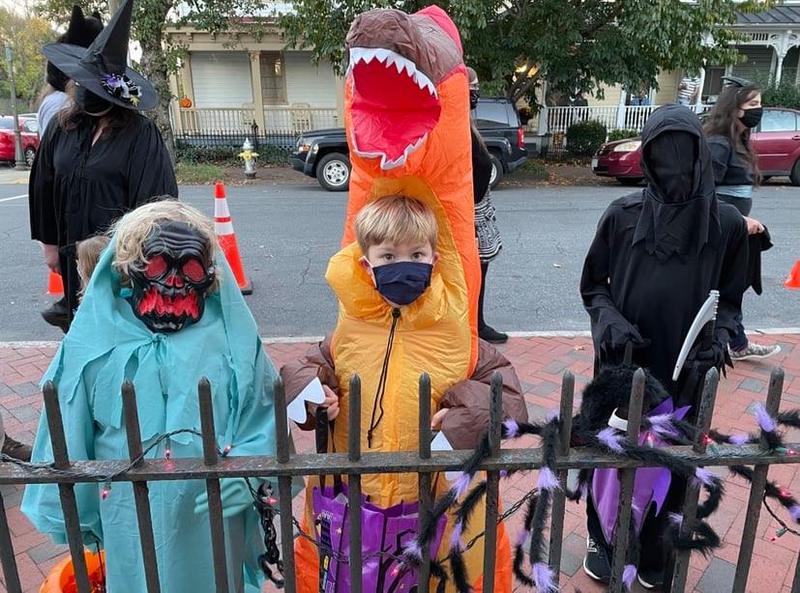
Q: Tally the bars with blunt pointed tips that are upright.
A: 11